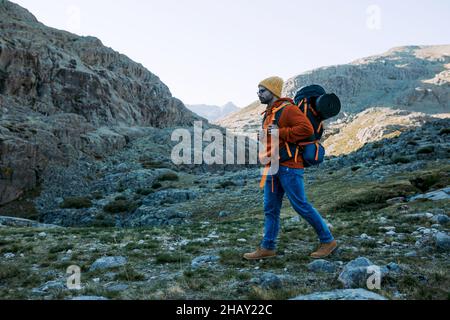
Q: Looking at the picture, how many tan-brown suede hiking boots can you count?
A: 2